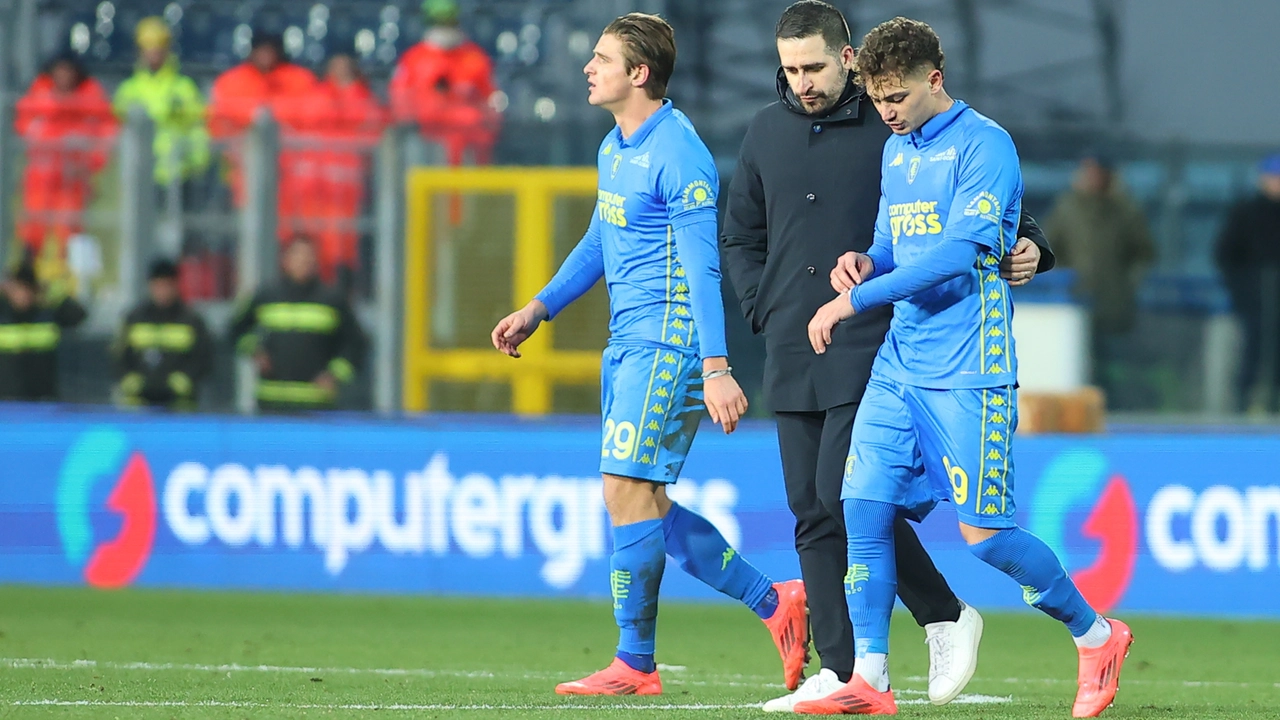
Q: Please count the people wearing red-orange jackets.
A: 4